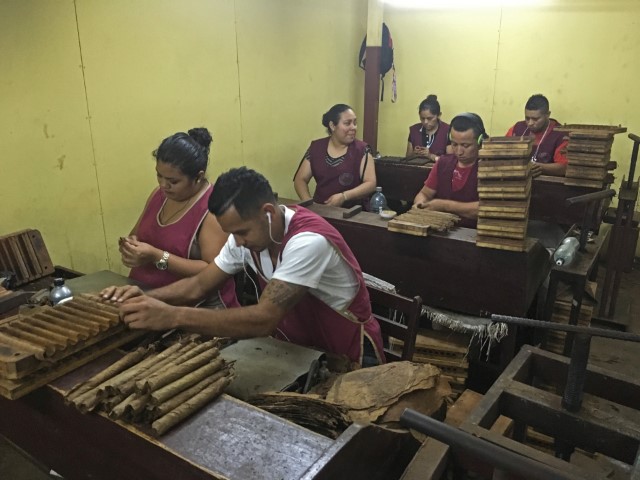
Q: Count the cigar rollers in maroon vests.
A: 6